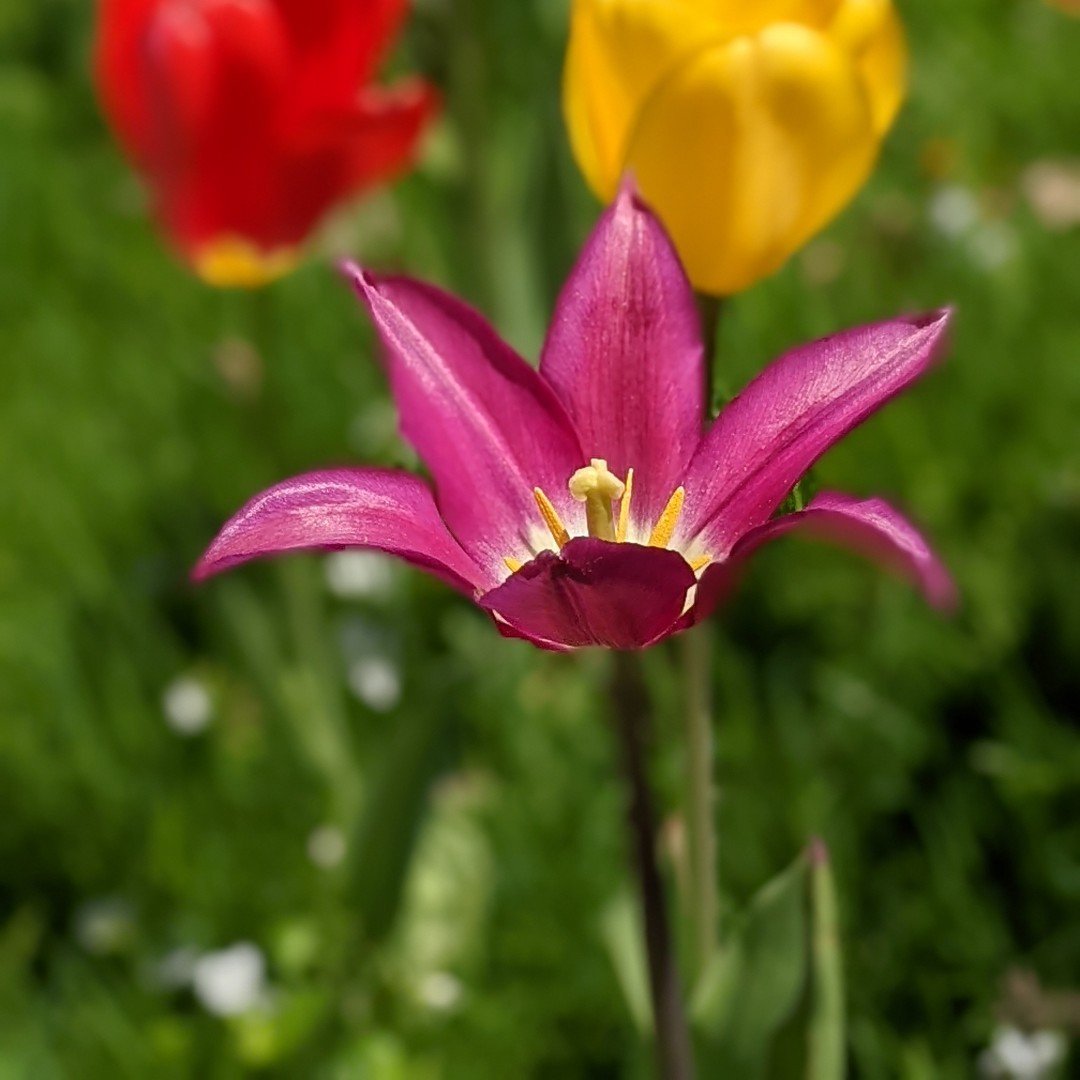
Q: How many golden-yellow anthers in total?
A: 5